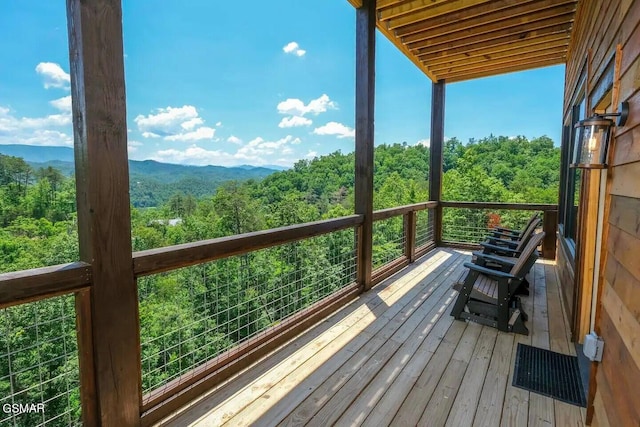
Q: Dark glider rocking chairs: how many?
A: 3